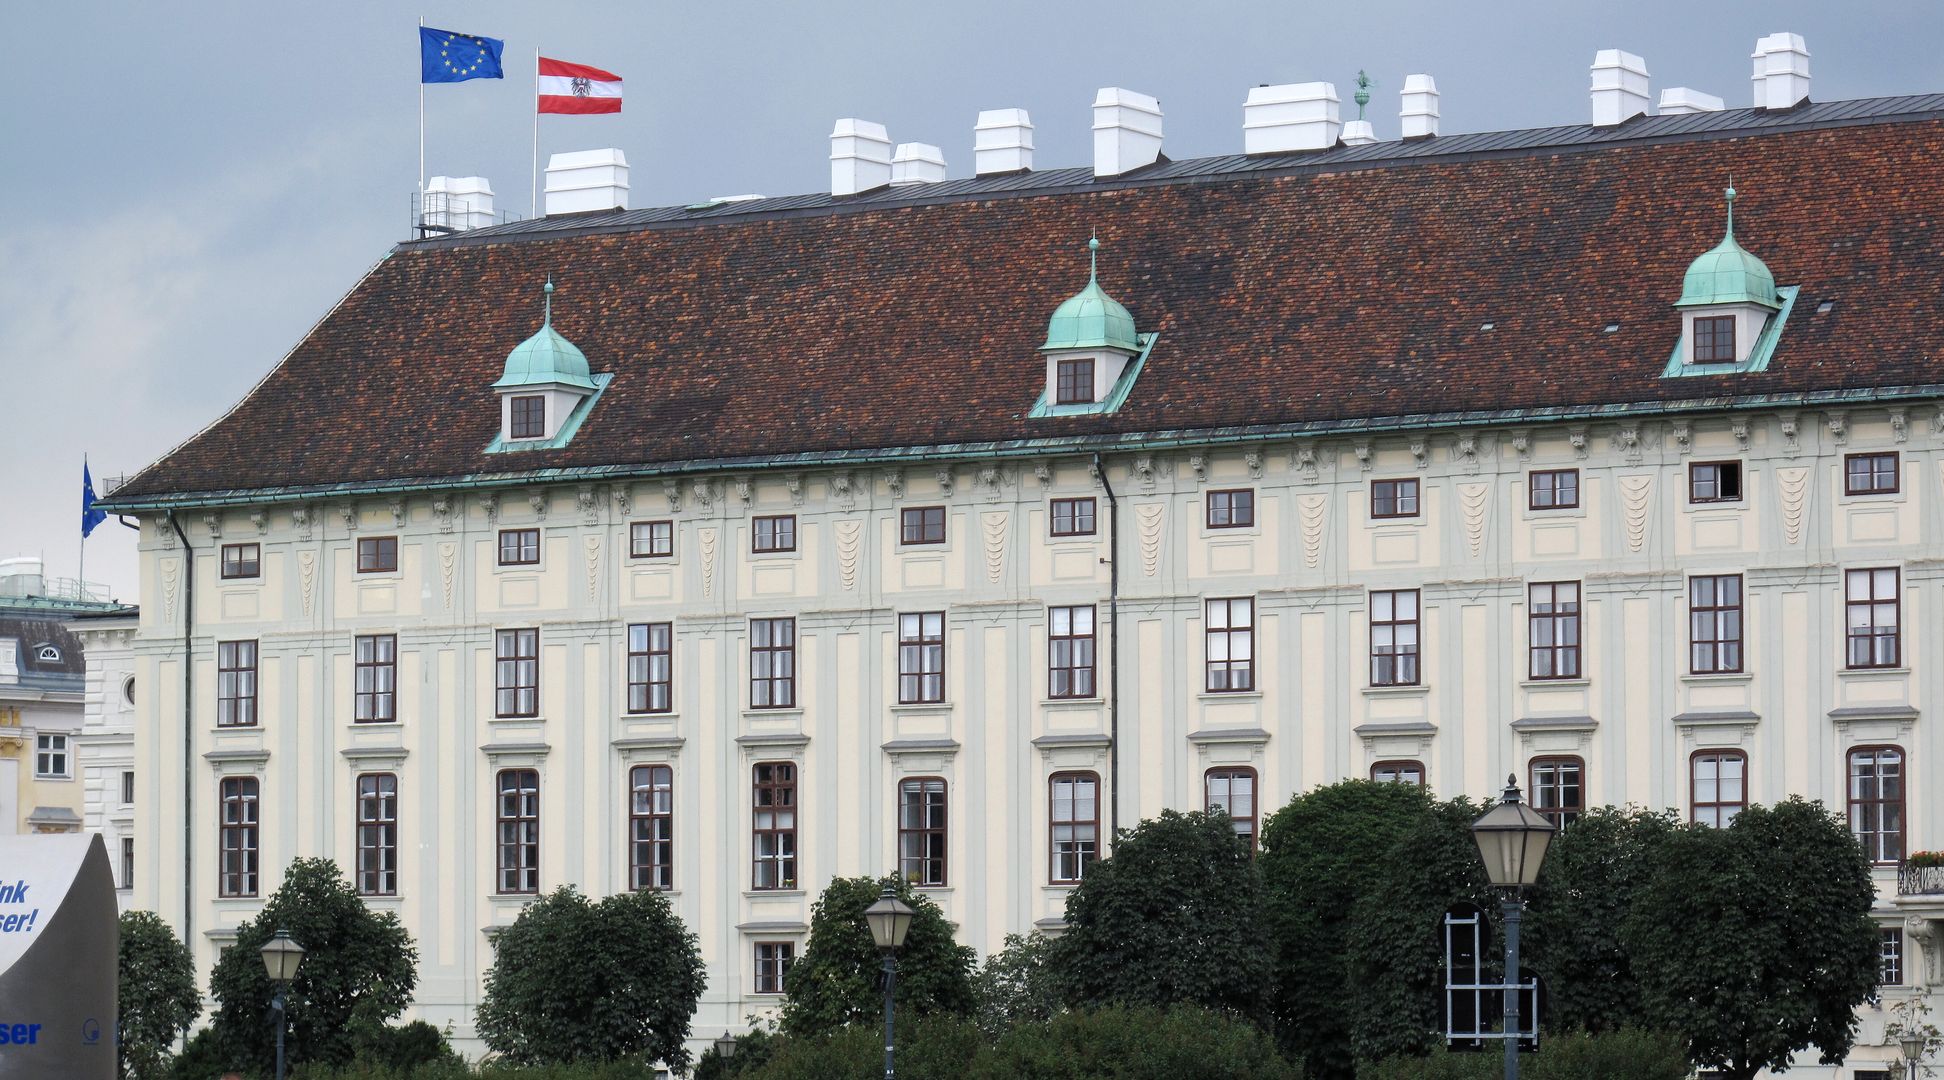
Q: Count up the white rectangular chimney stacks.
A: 12